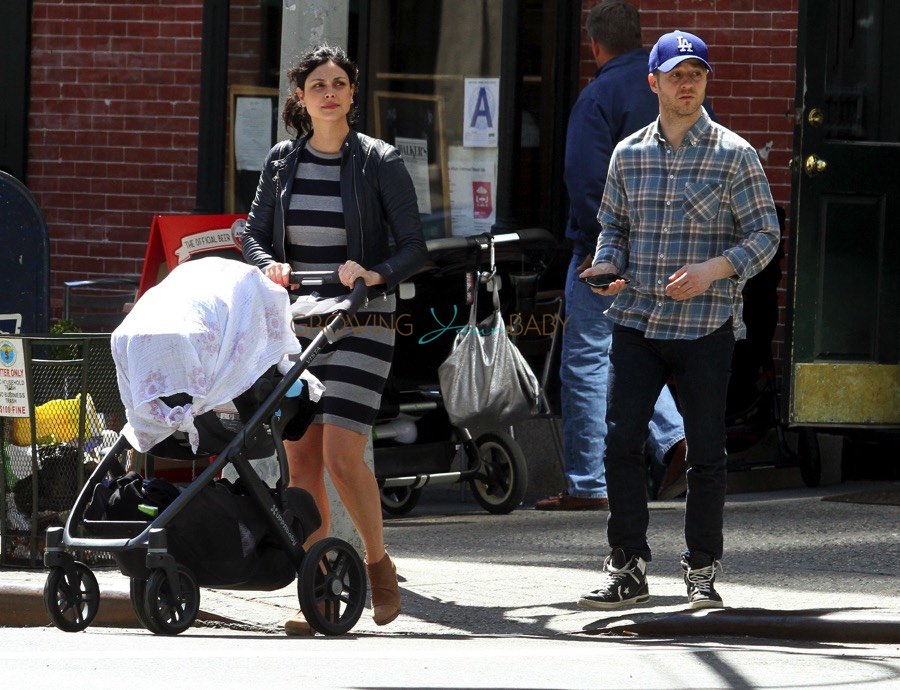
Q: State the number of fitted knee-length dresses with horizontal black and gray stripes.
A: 1